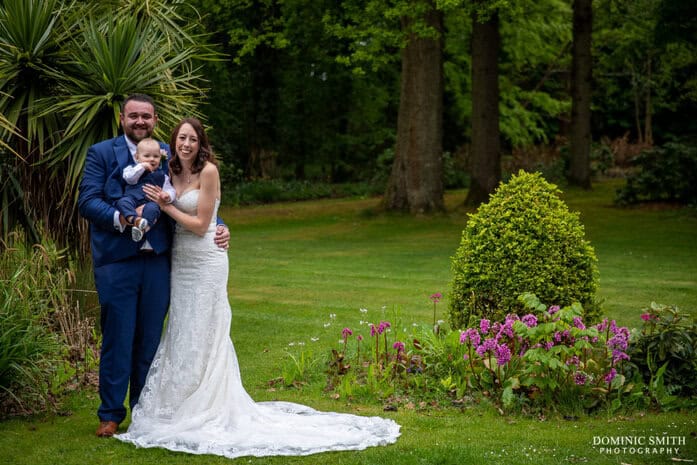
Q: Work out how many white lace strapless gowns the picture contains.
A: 1